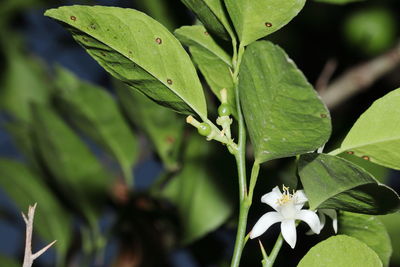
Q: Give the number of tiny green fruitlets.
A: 2